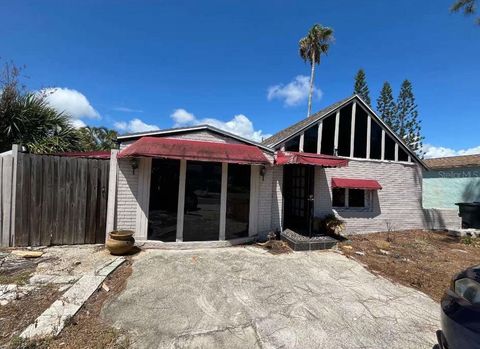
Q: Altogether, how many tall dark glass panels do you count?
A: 3